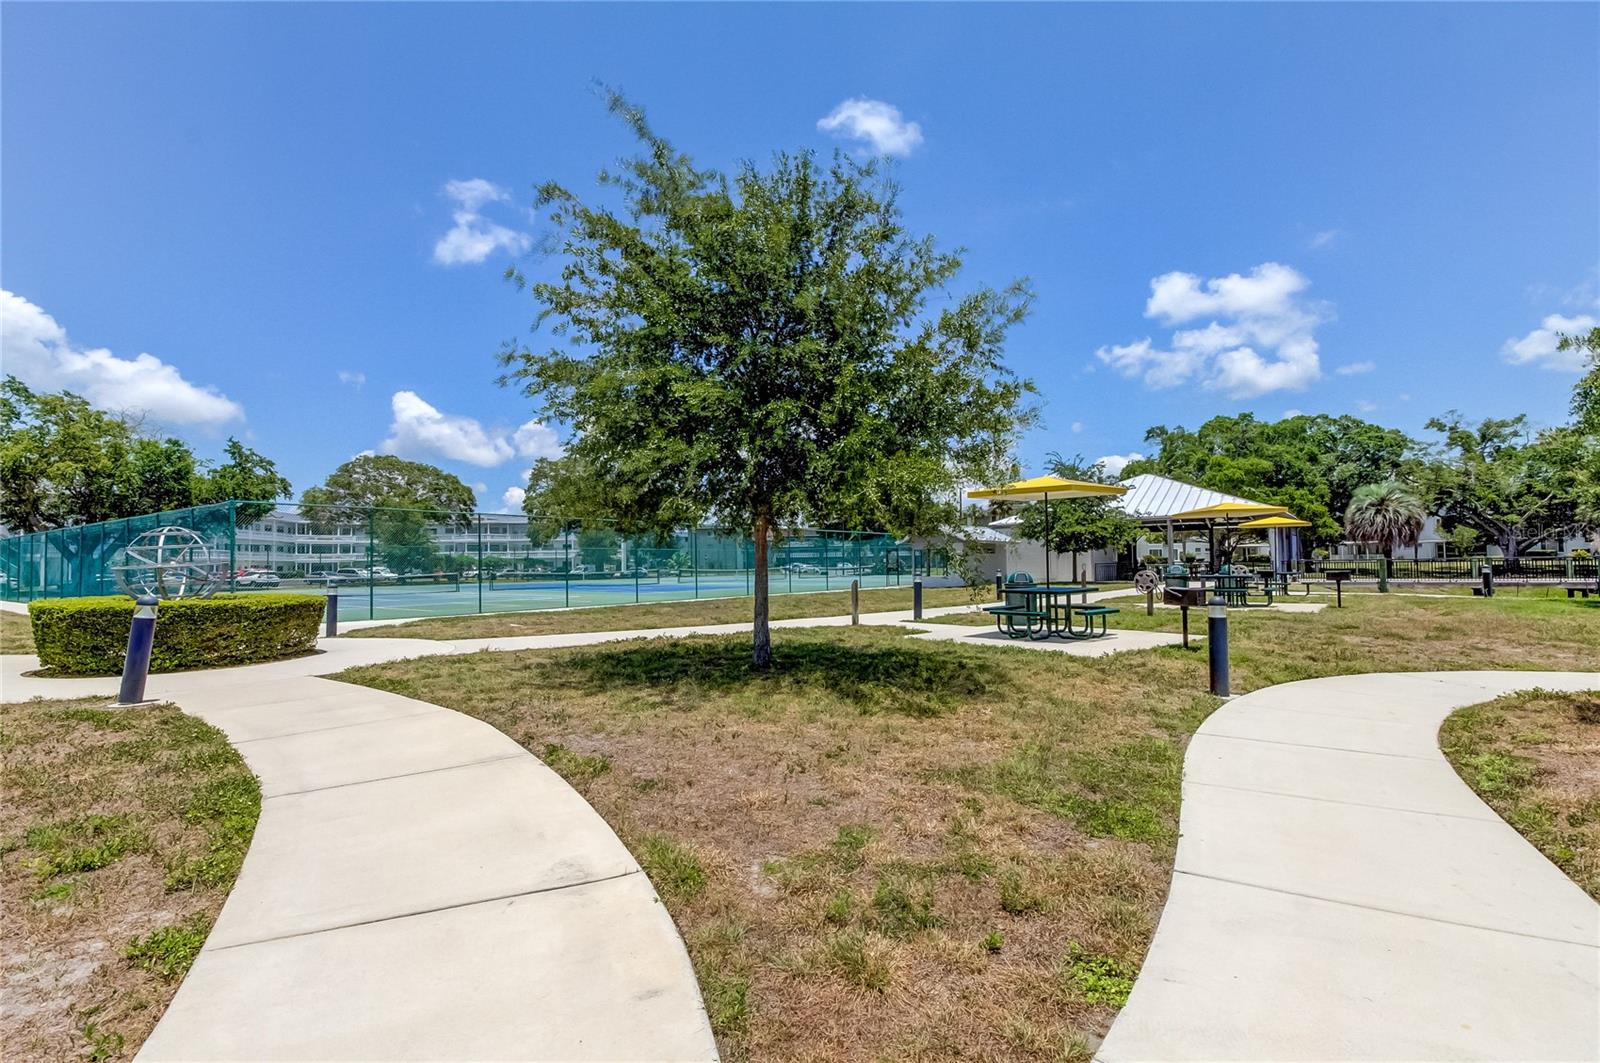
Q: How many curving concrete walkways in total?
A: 2